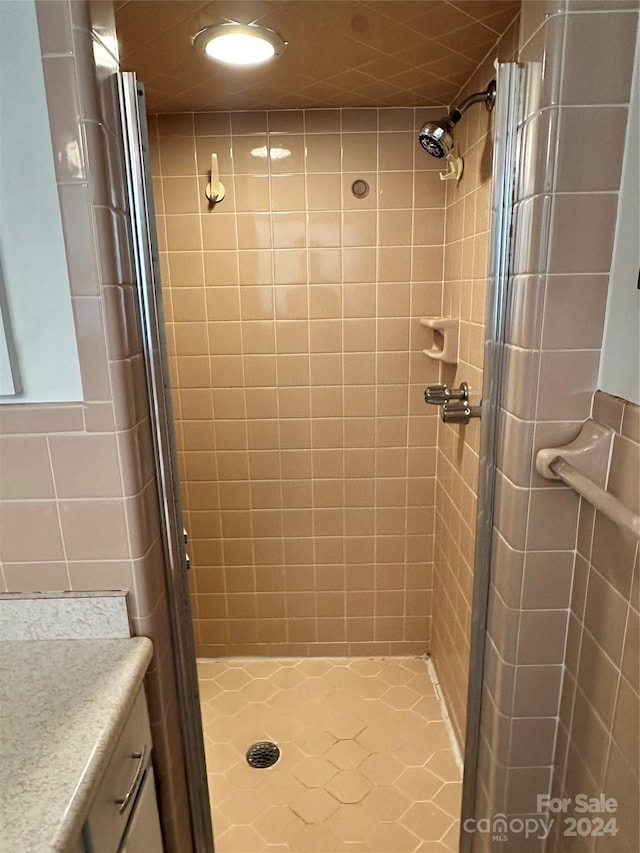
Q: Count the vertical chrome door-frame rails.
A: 2